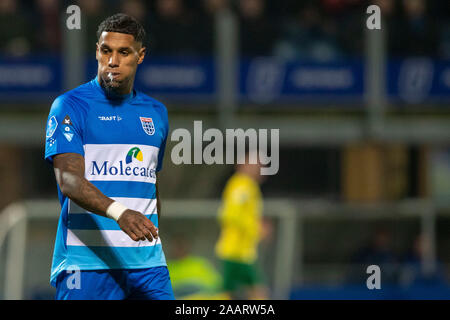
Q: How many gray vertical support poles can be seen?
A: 3